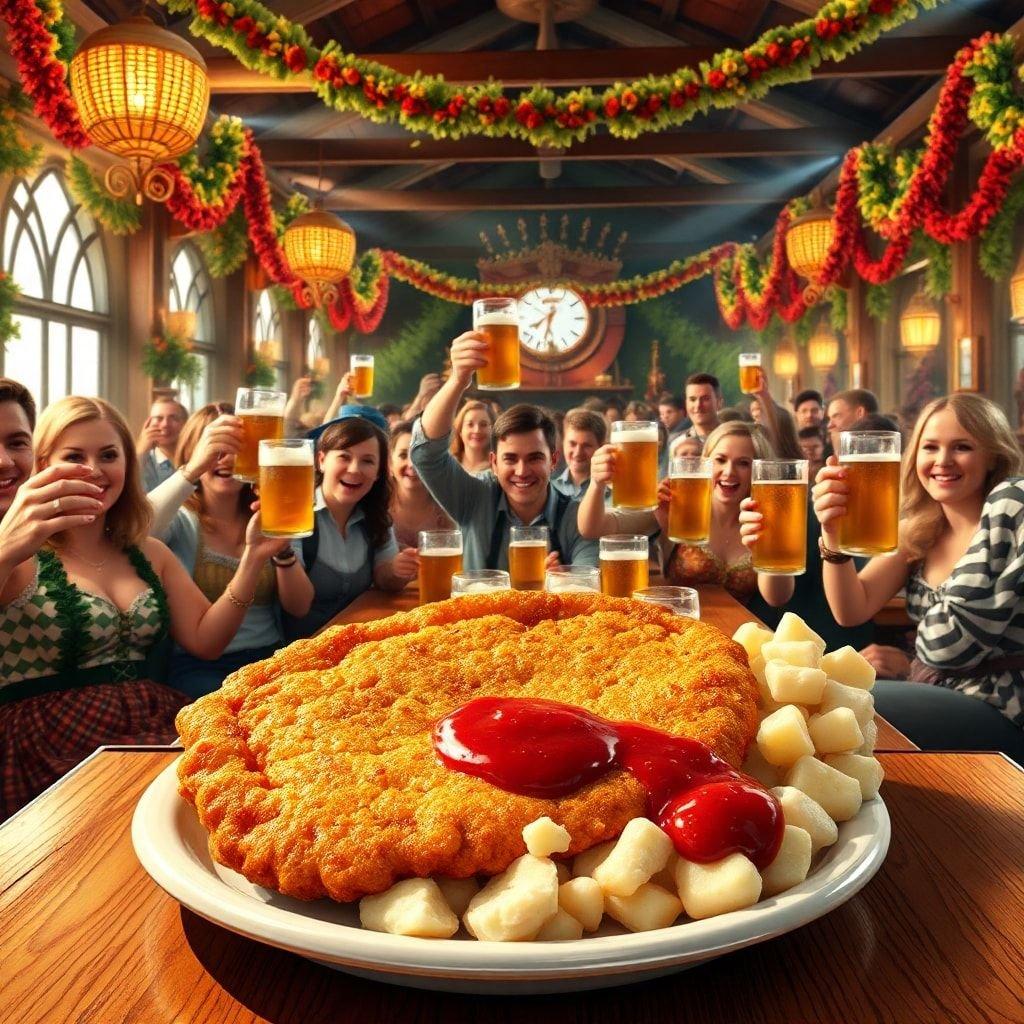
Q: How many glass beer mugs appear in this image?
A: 15